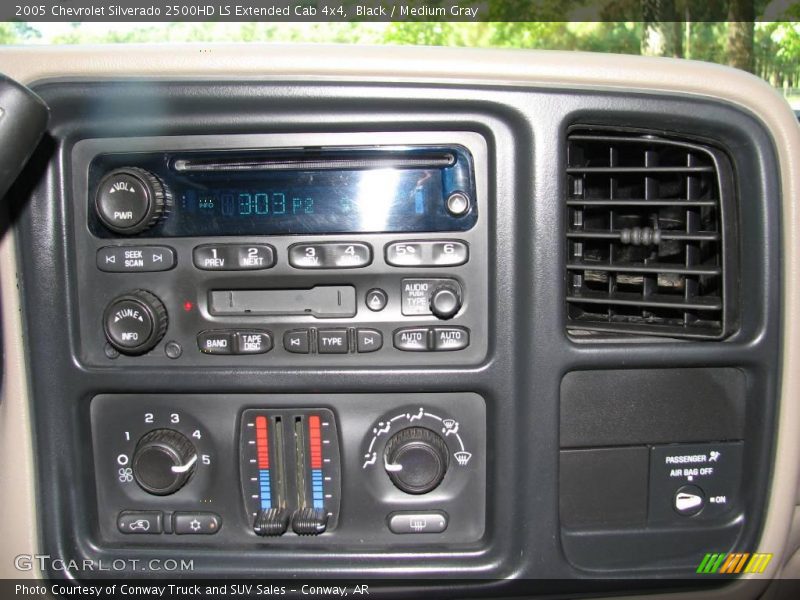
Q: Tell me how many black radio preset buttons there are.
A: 6